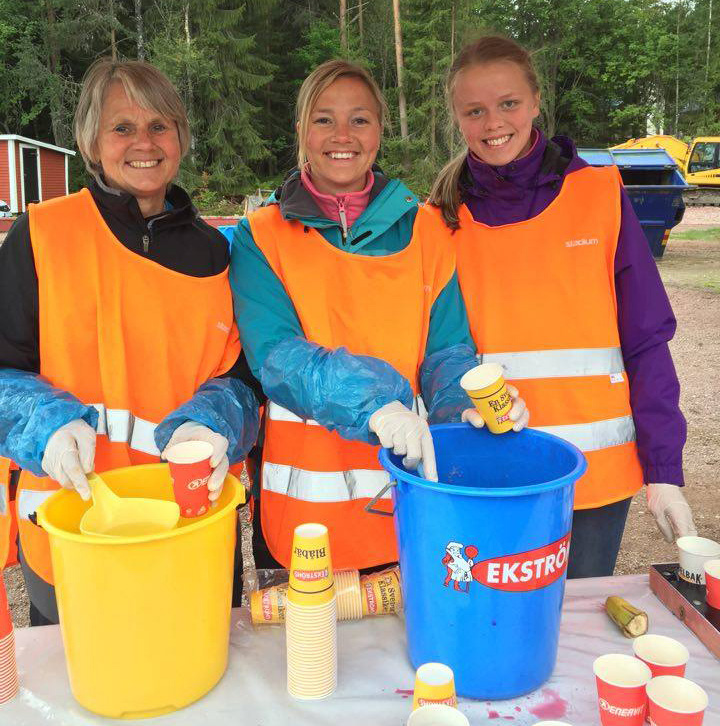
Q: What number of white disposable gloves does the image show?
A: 5